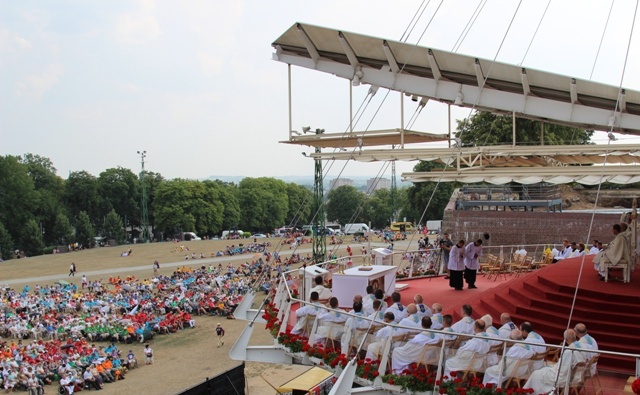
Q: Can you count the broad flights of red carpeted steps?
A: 1